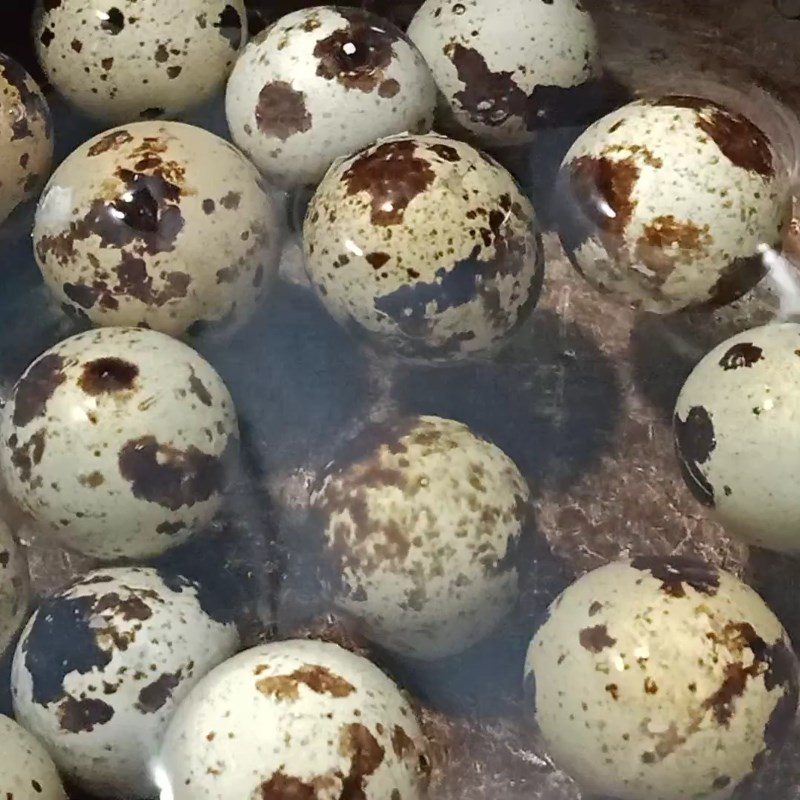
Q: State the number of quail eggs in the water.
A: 15